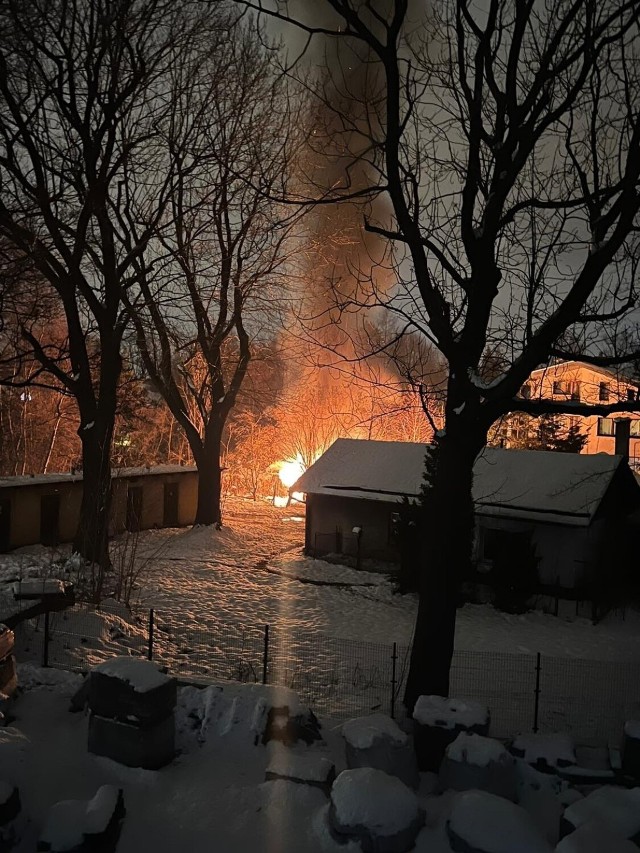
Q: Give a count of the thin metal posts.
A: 5